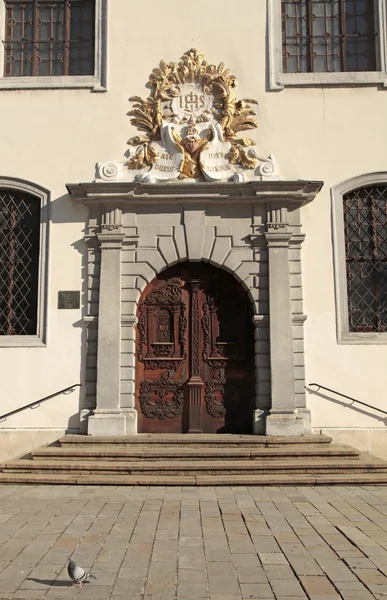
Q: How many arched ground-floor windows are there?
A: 2